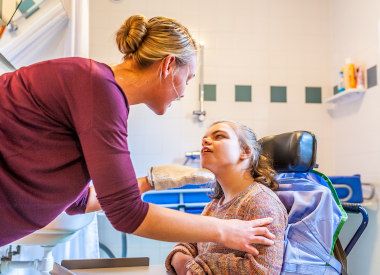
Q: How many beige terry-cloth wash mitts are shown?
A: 1